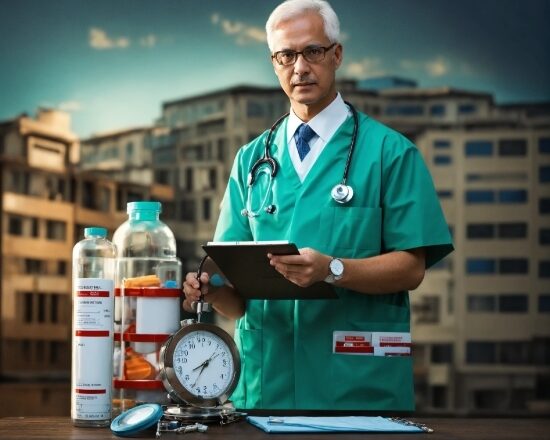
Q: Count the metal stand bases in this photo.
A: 1